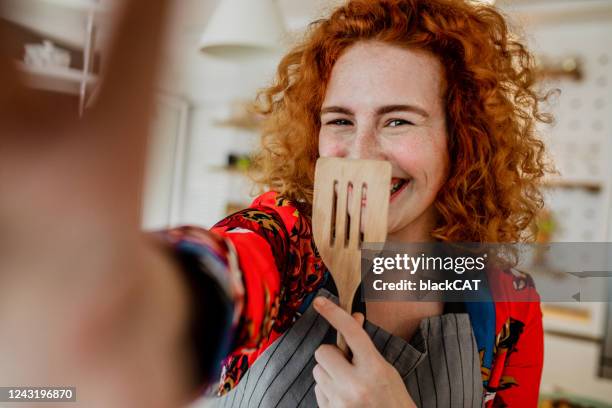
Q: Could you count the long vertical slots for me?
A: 3